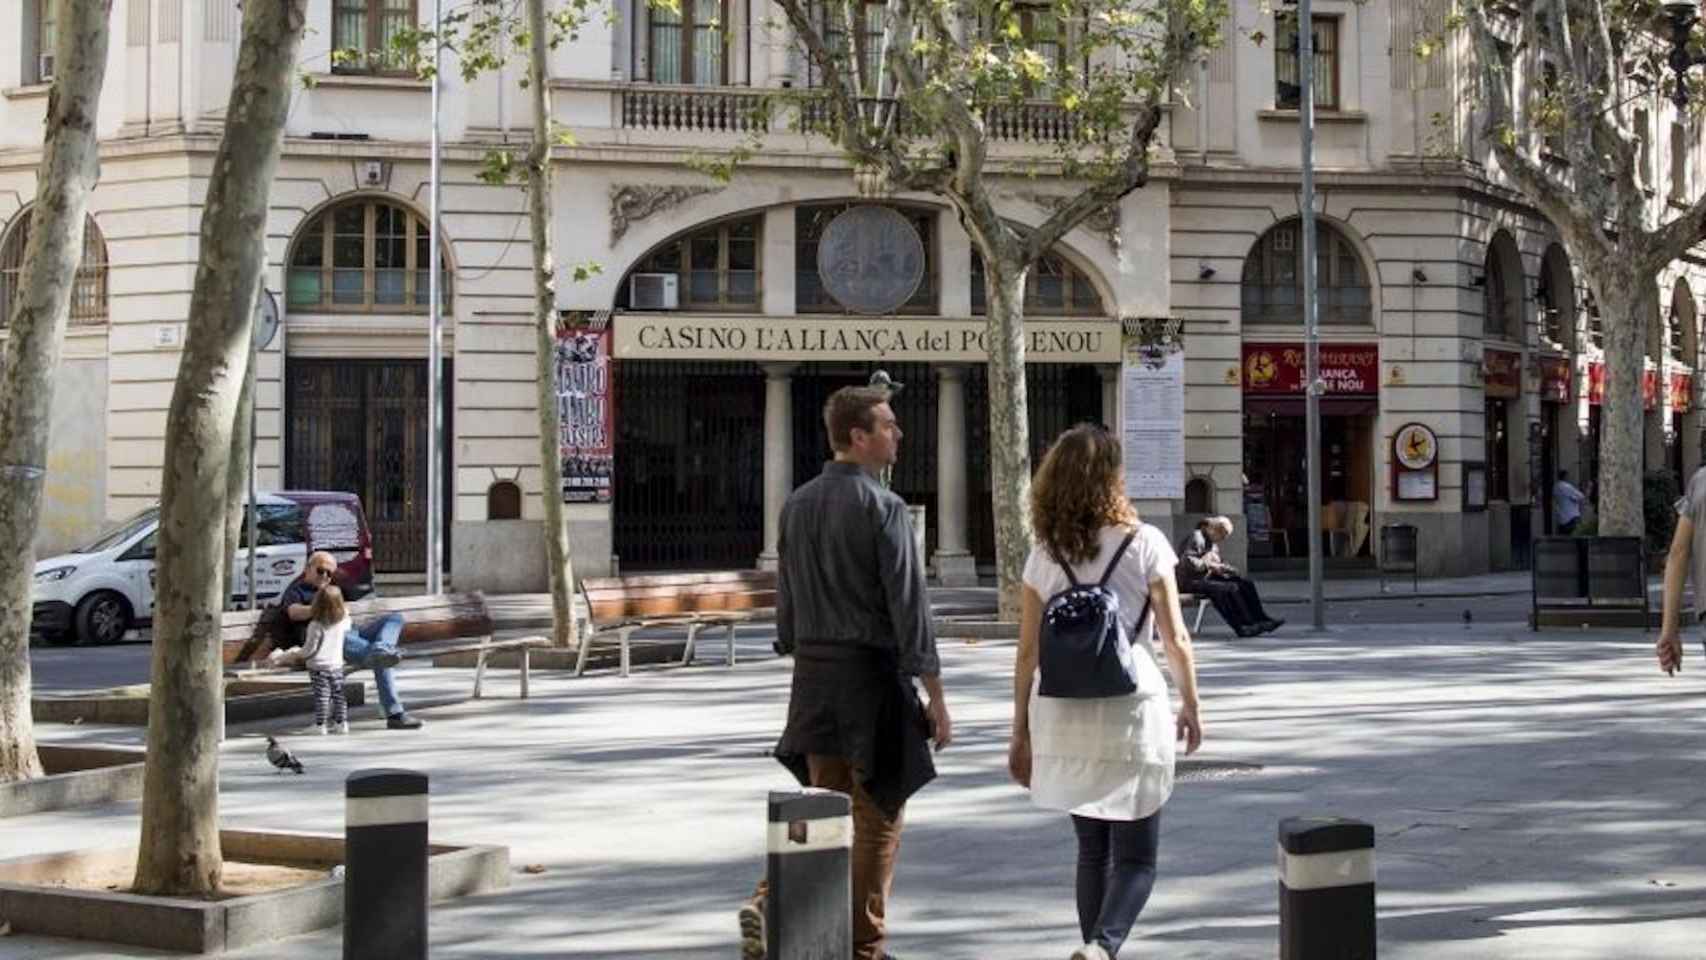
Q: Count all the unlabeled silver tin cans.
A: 0